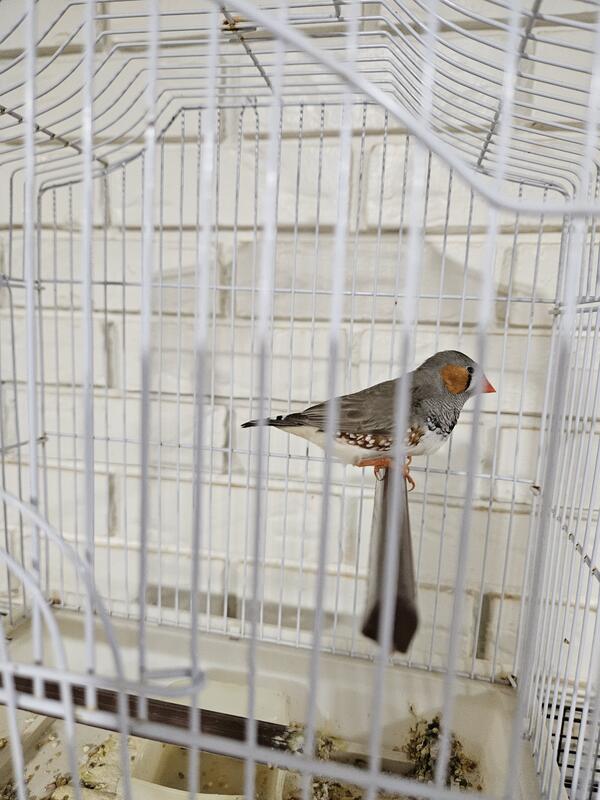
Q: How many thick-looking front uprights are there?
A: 9